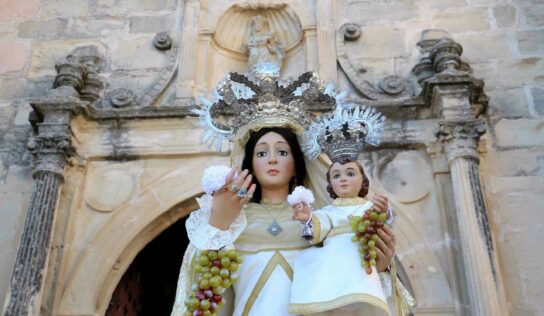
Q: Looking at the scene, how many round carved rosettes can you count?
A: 4